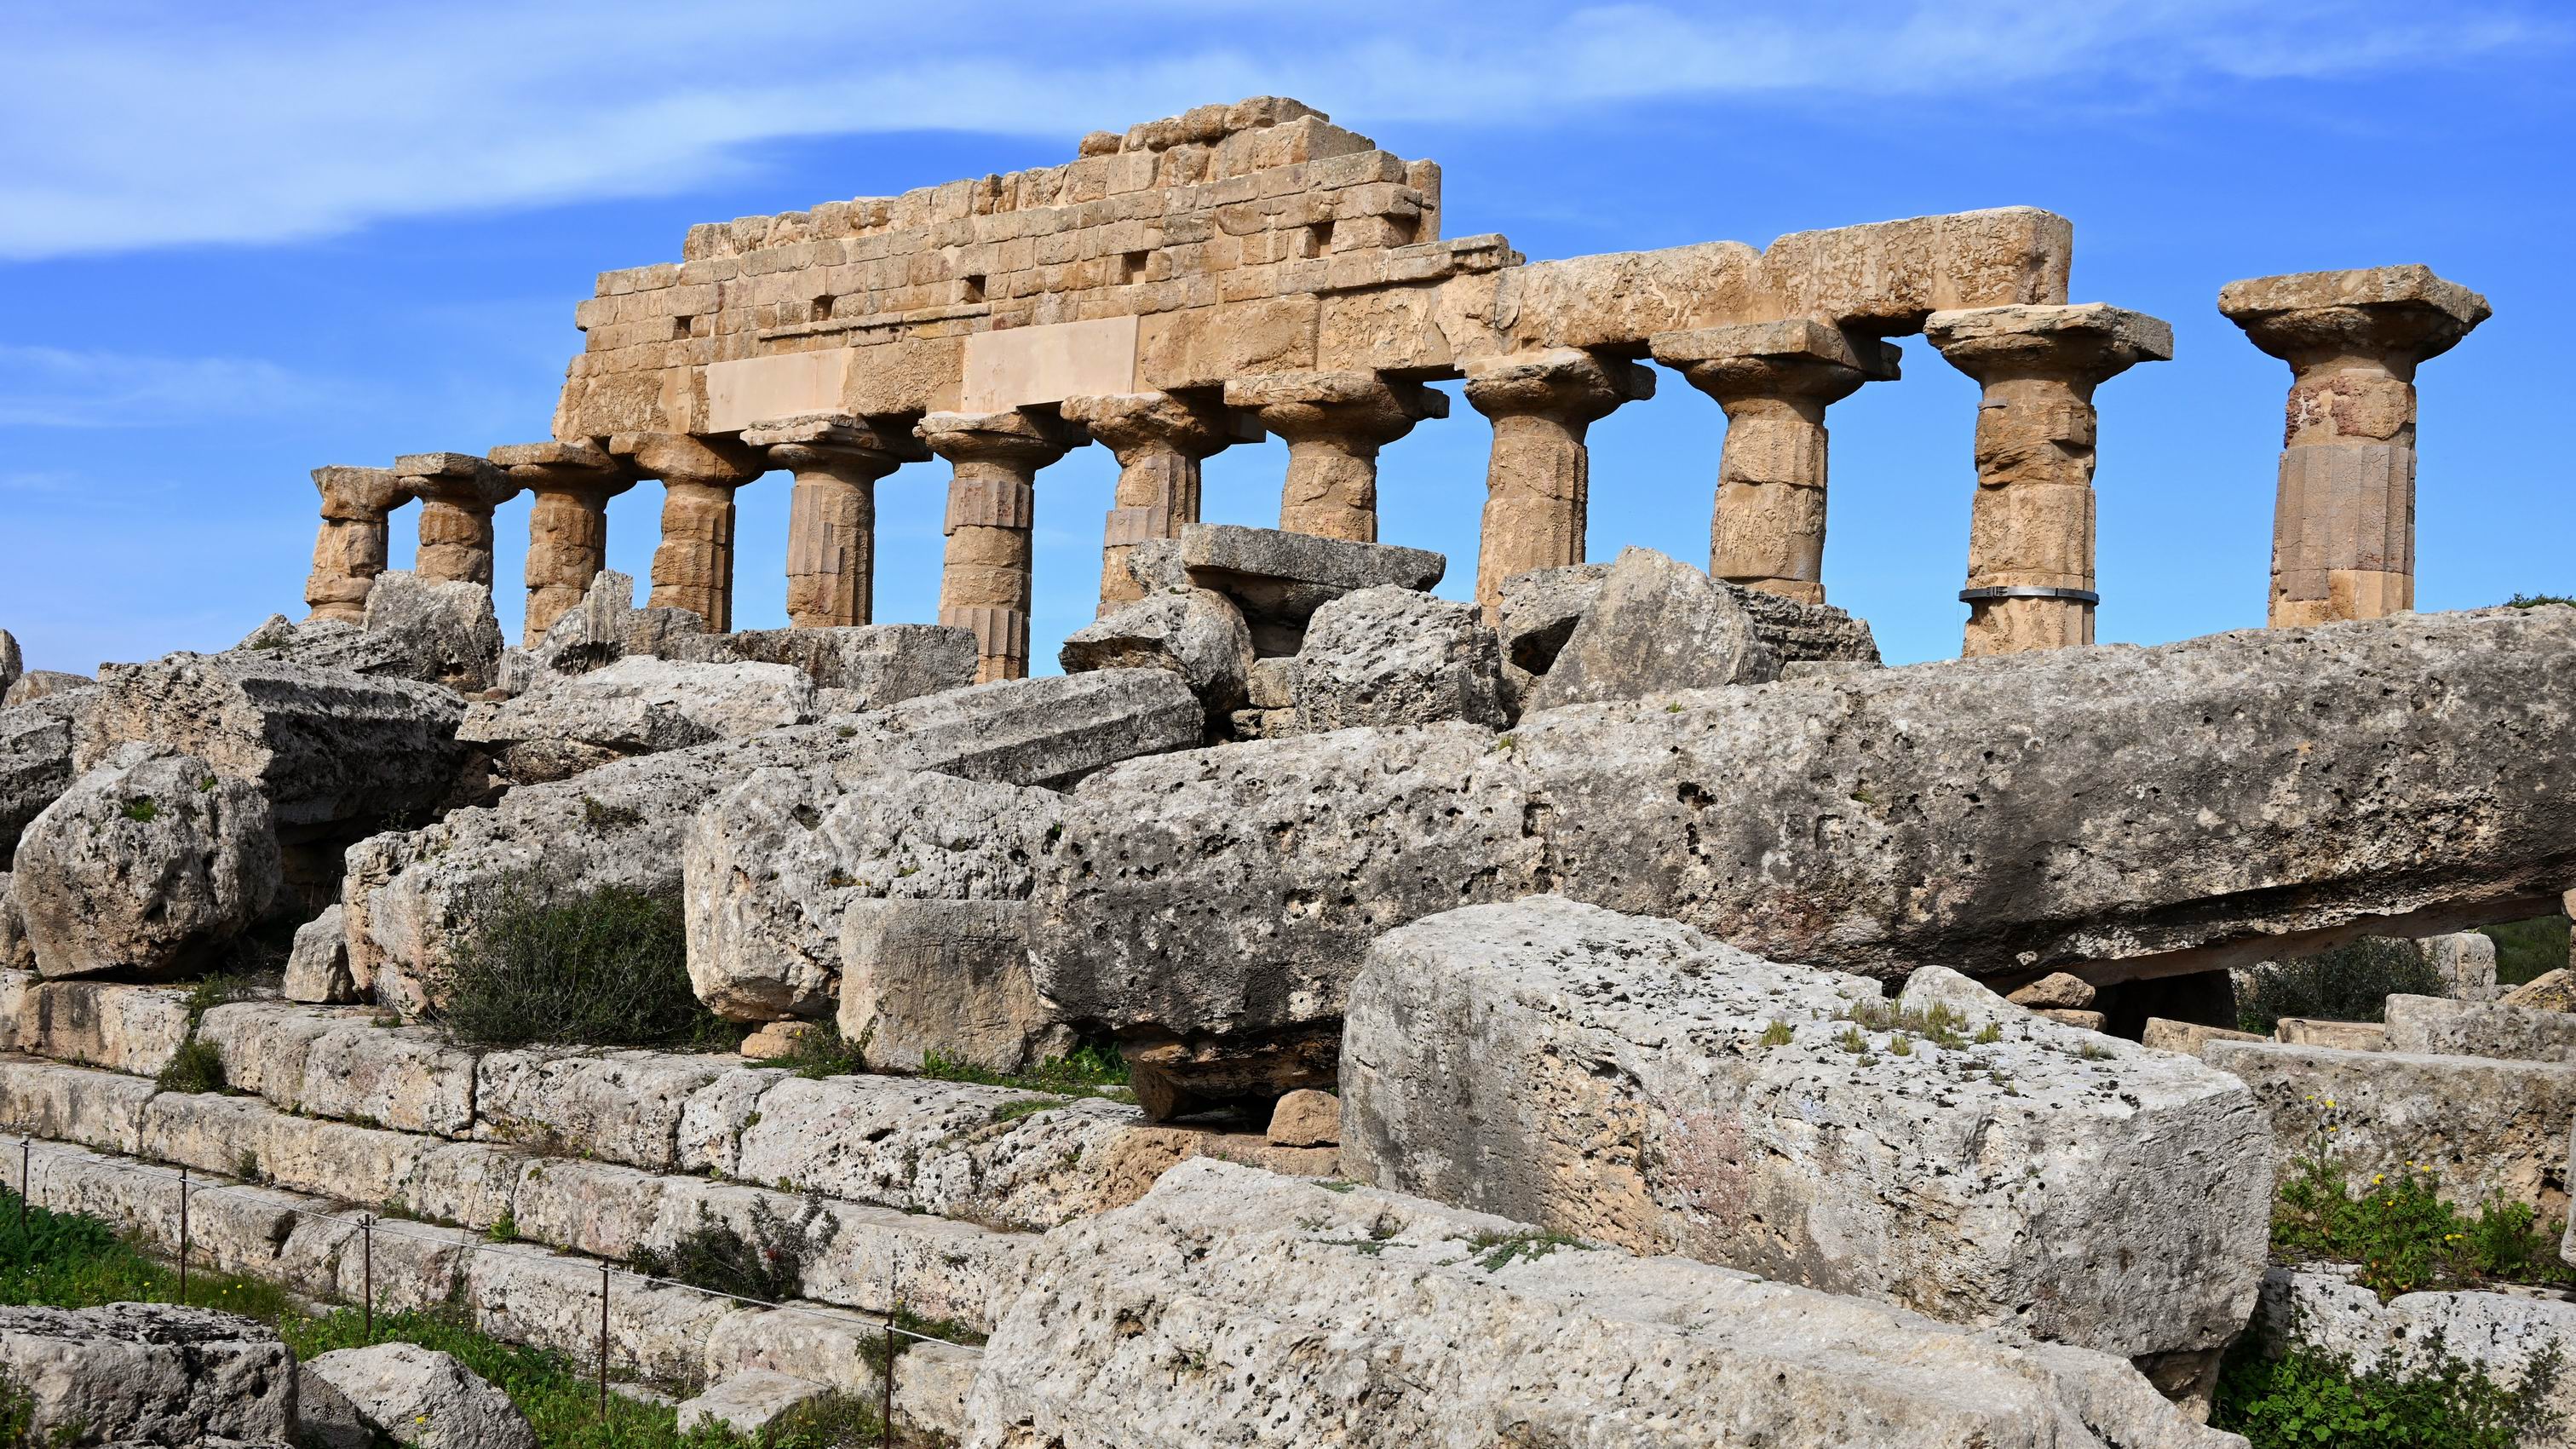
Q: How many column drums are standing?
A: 12